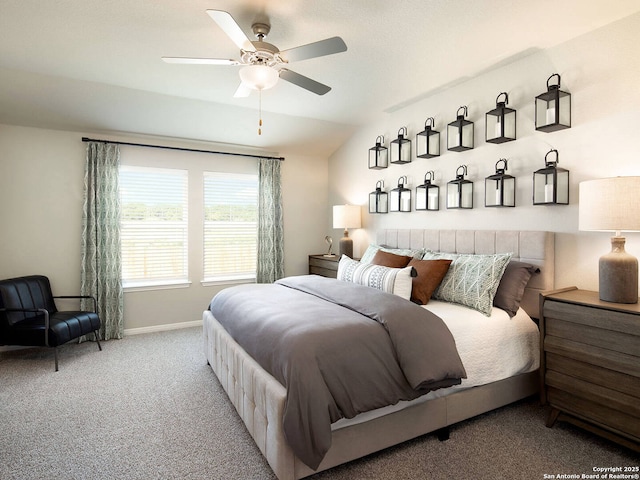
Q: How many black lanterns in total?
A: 12